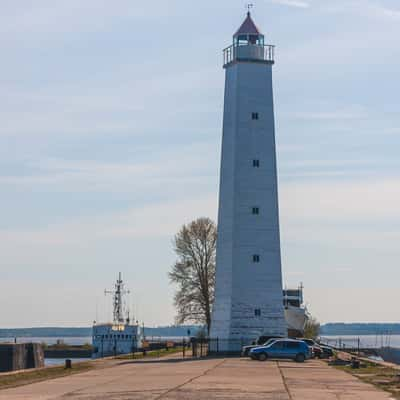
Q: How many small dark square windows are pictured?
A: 5